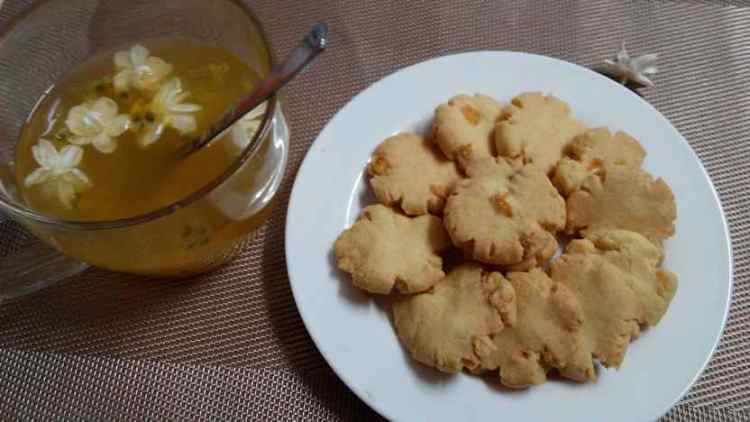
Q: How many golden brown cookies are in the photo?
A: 10